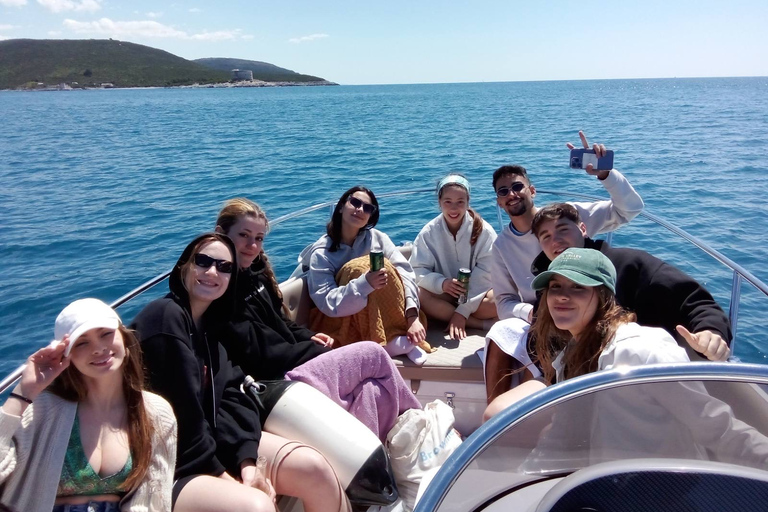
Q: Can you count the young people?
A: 8